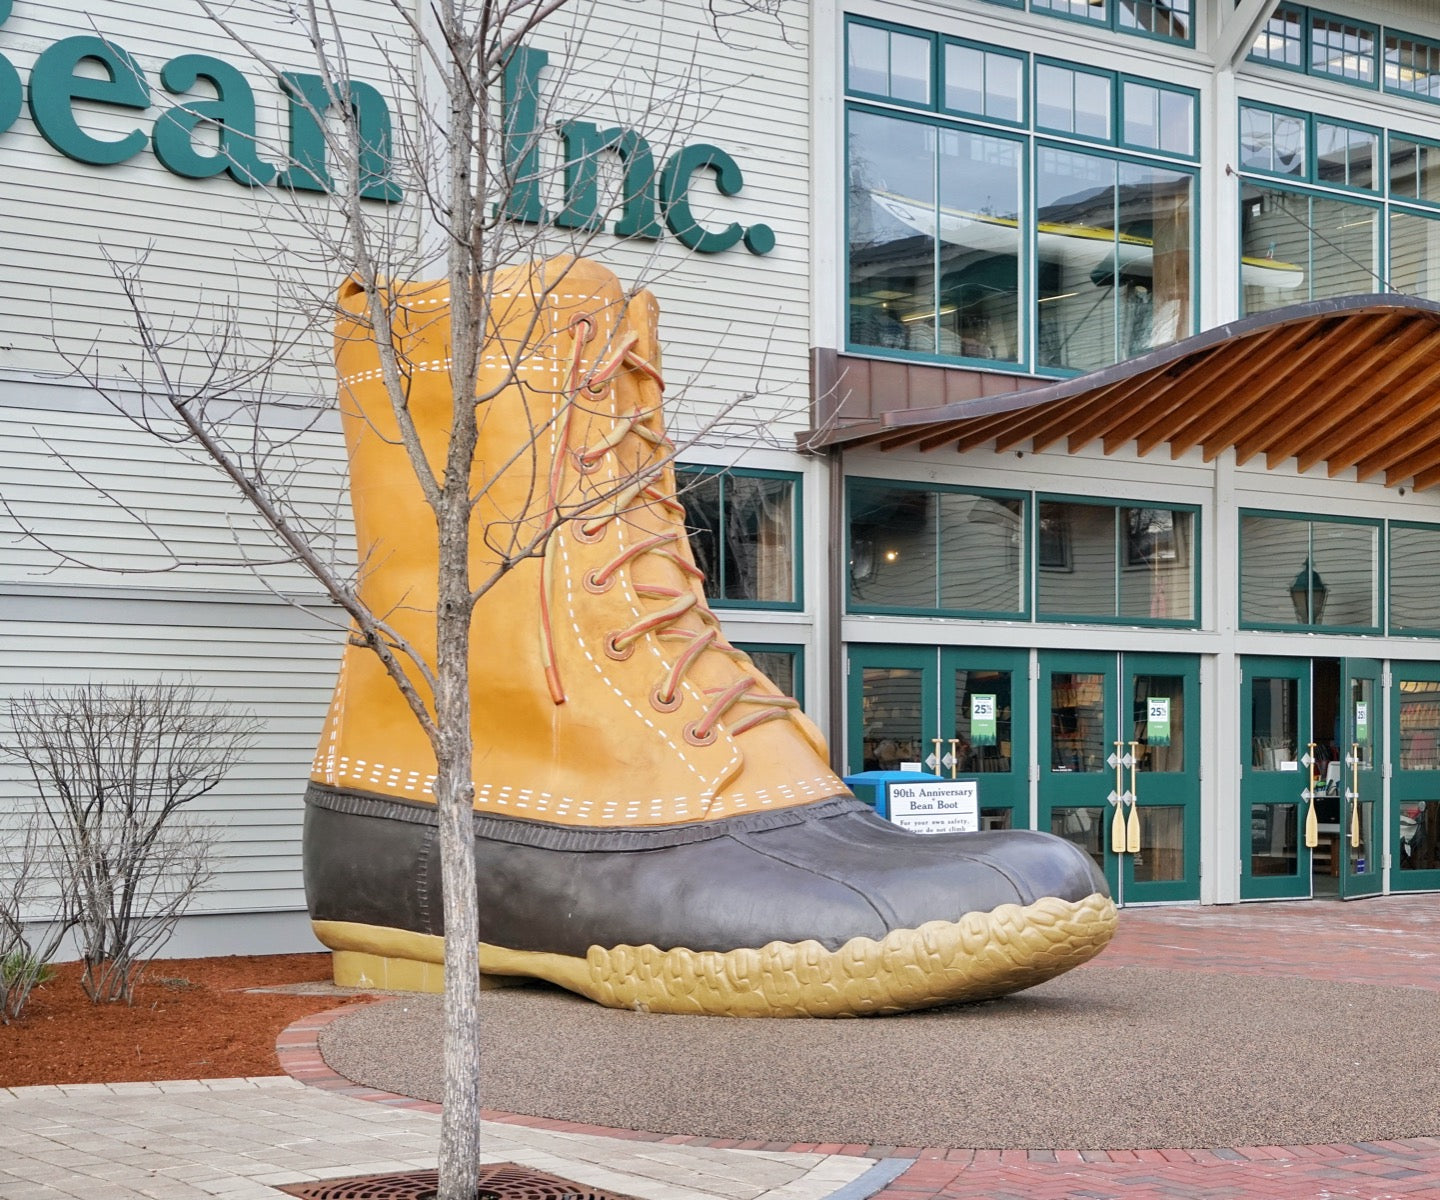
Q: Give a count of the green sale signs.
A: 3